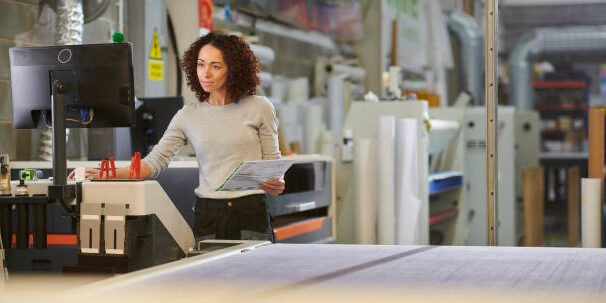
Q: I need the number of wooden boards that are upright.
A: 3